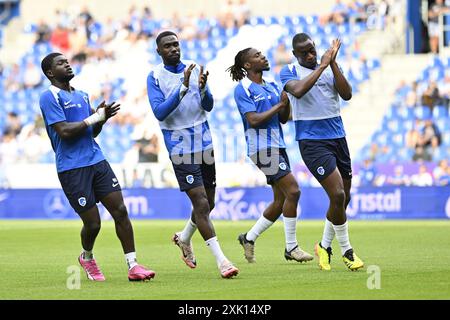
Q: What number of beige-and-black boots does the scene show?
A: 2